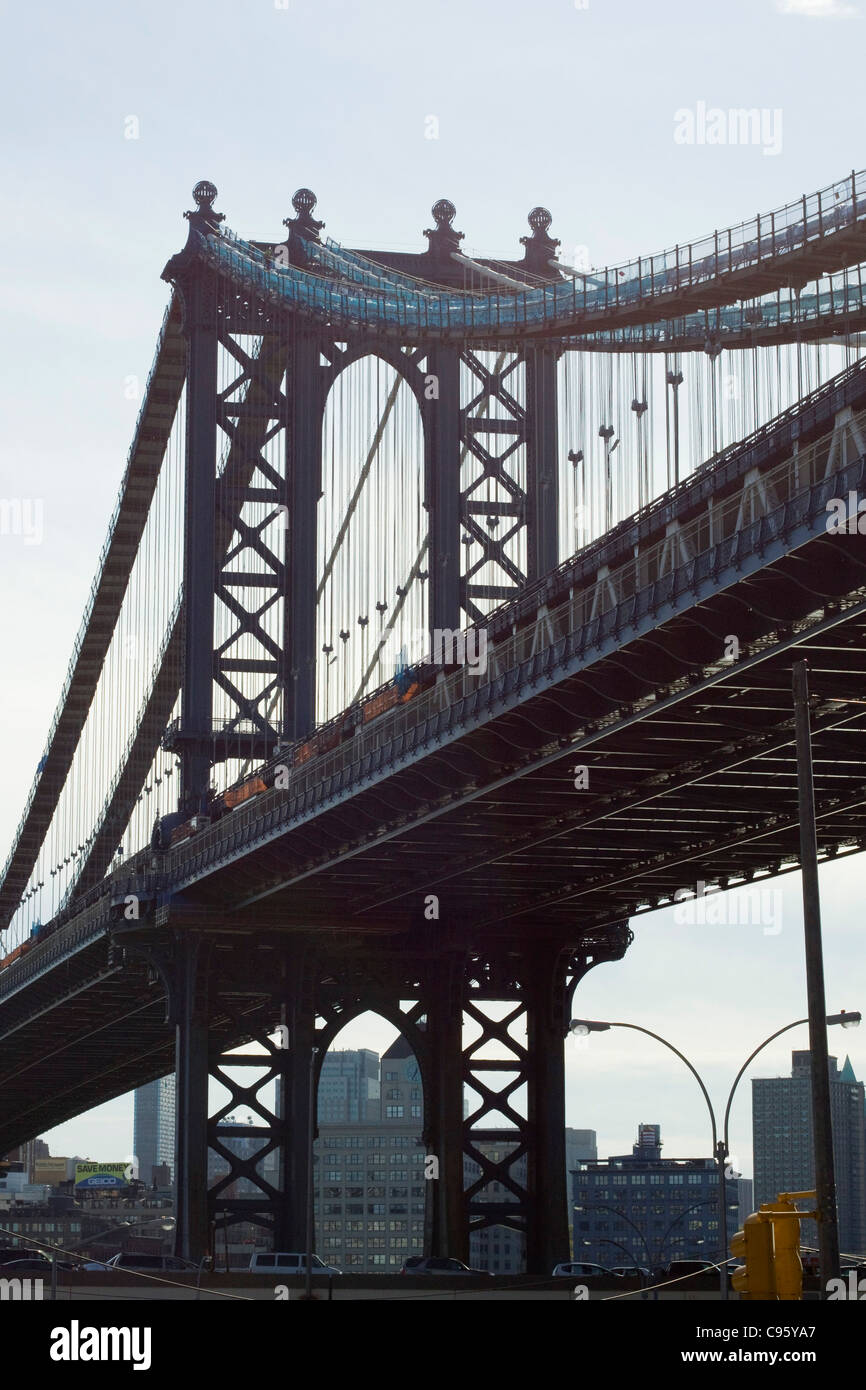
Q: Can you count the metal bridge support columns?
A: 4